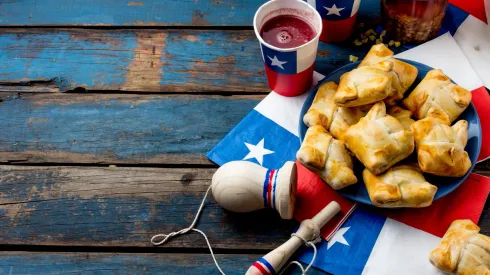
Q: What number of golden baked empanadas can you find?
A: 10